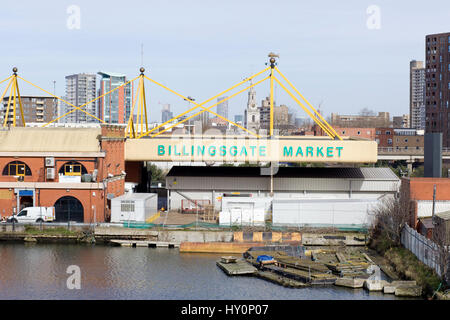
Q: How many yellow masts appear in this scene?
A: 3